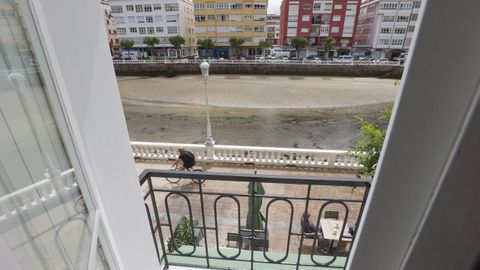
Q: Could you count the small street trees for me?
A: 8